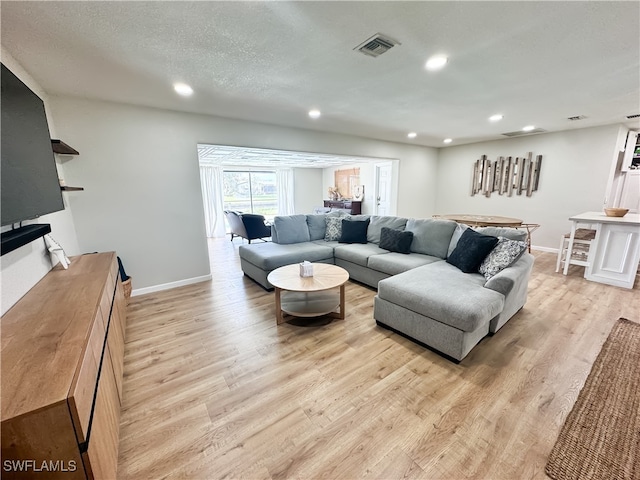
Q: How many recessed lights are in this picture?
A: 7